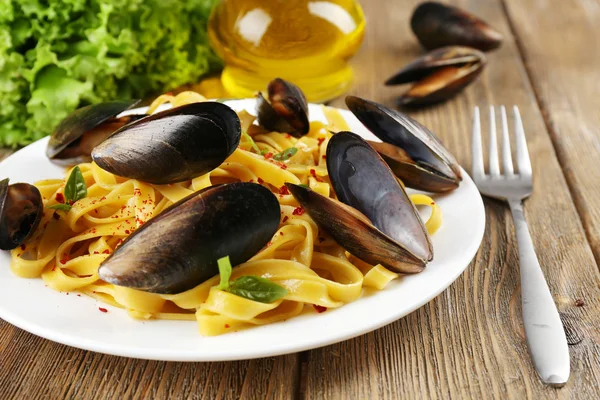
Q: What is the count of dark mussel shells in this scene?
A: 9